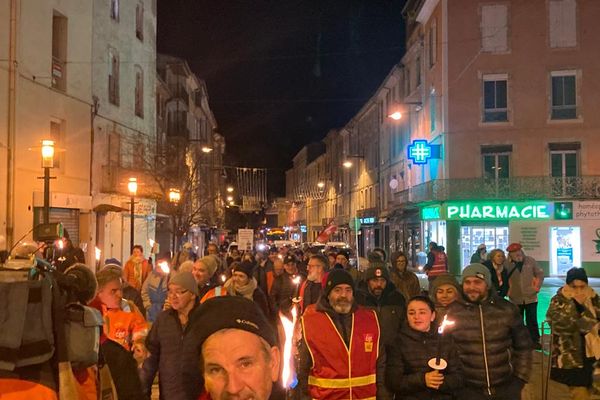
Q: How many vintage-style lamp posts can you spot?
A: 3